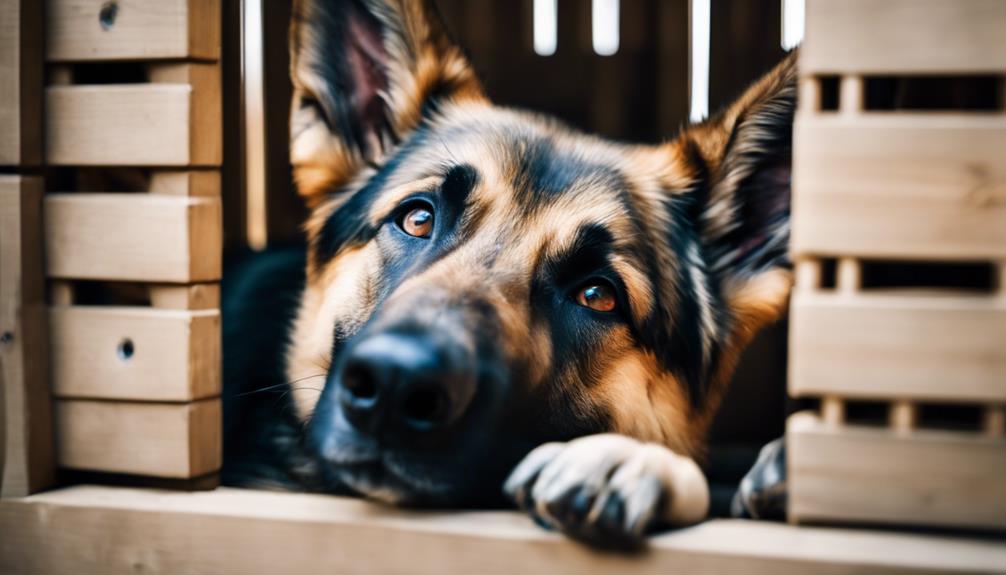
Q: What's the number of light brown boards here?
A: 12